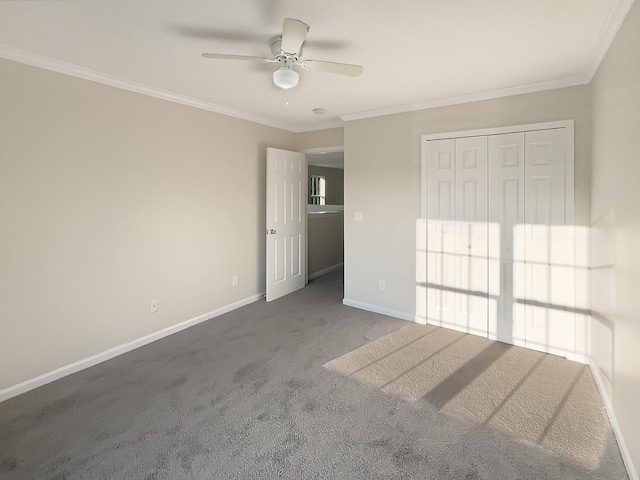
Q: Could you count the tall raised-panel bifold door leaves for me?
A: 4